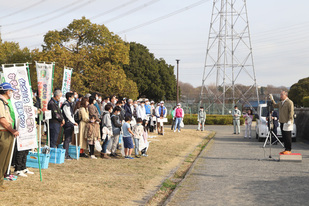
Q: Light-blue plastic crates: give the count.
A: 3